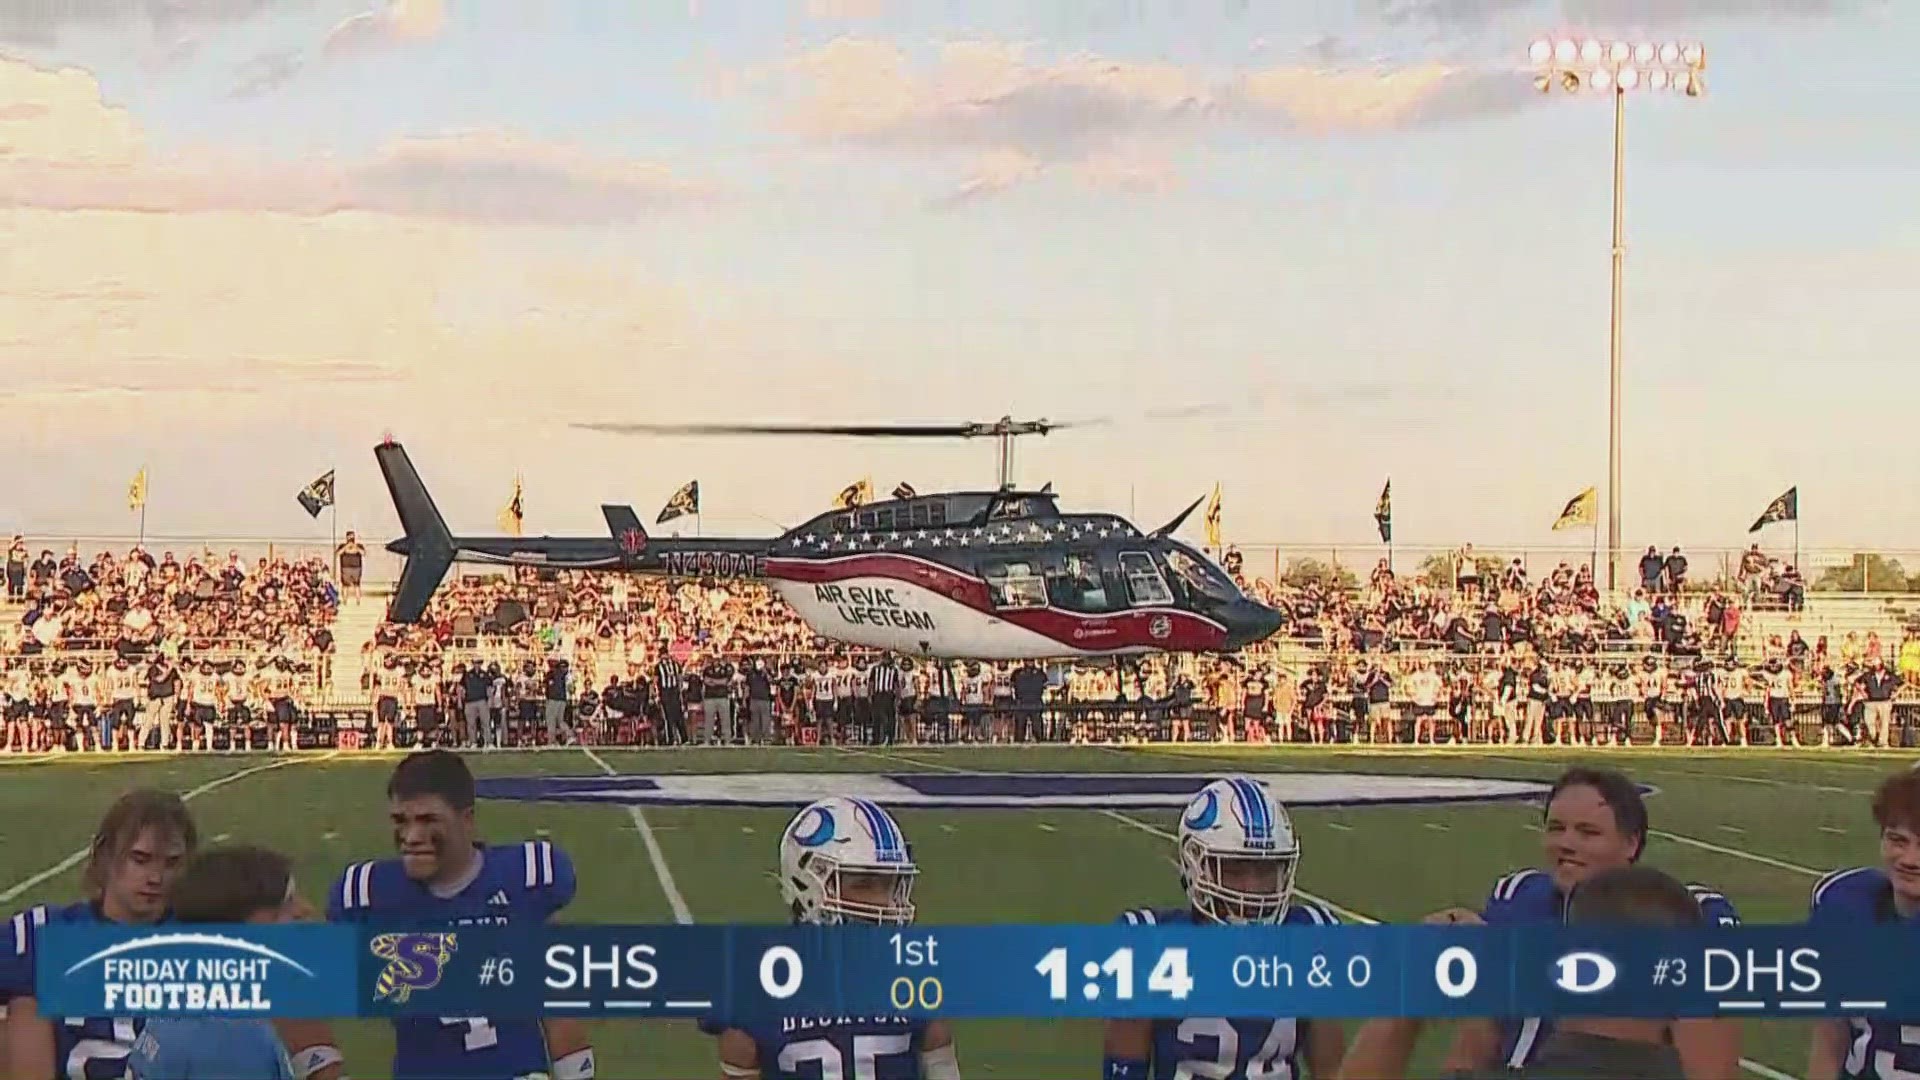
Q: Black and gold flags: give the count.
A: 9